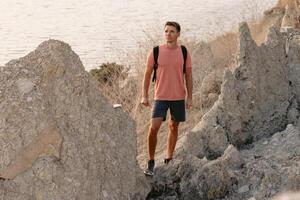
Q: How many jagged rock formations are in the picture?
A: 2